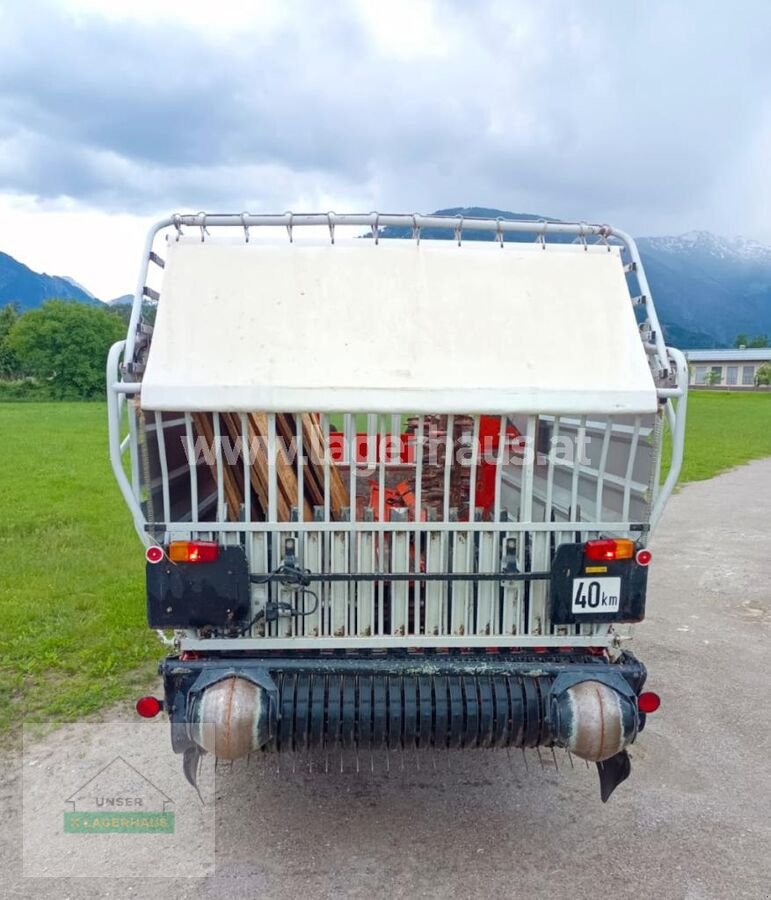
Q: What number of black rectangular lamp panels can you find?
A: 2